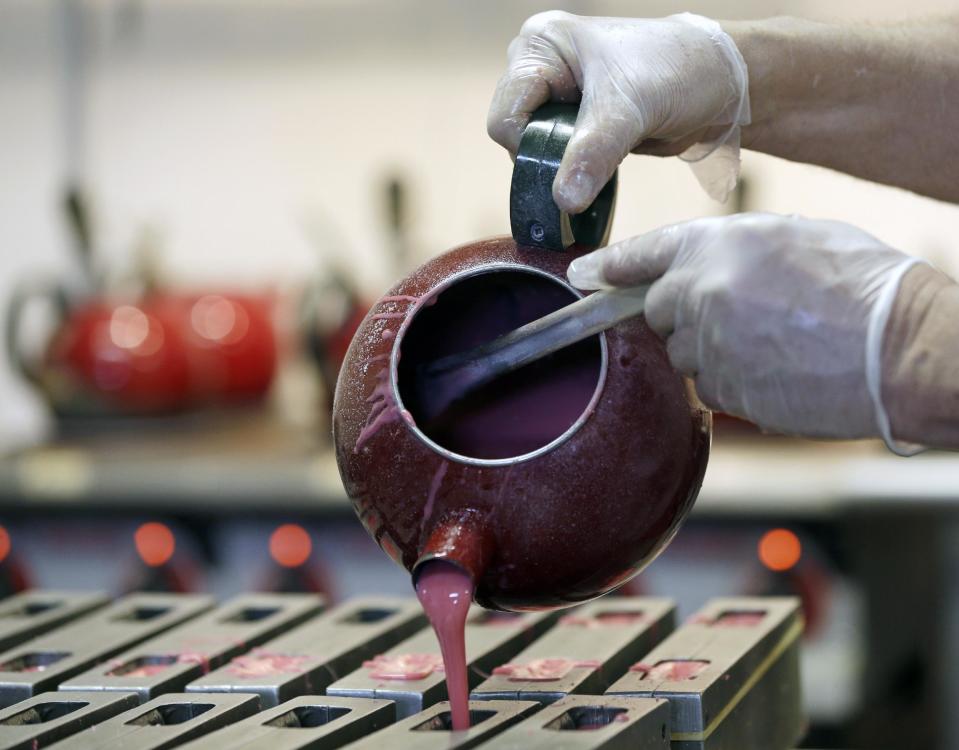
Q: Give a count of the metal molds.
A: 12